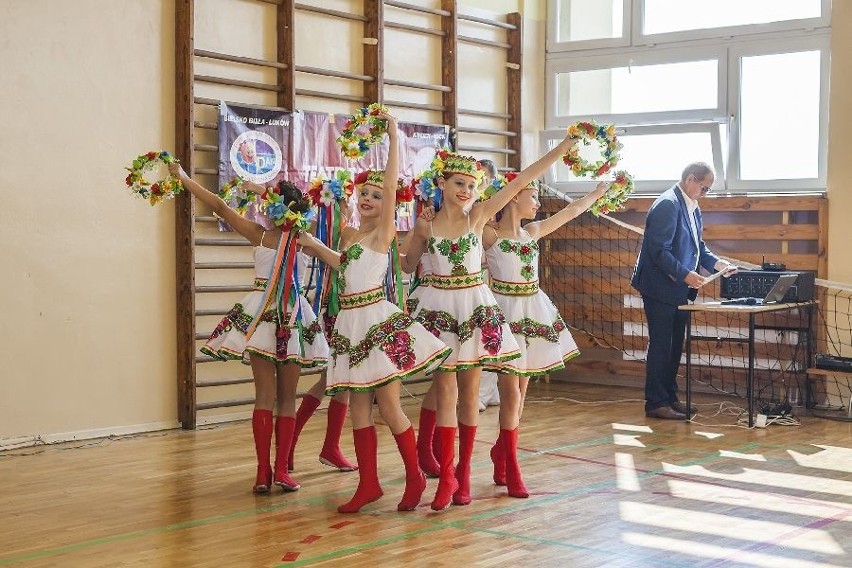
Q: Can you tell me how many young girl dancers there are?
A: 6